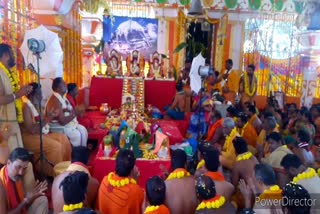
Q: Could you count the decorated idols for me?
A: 3